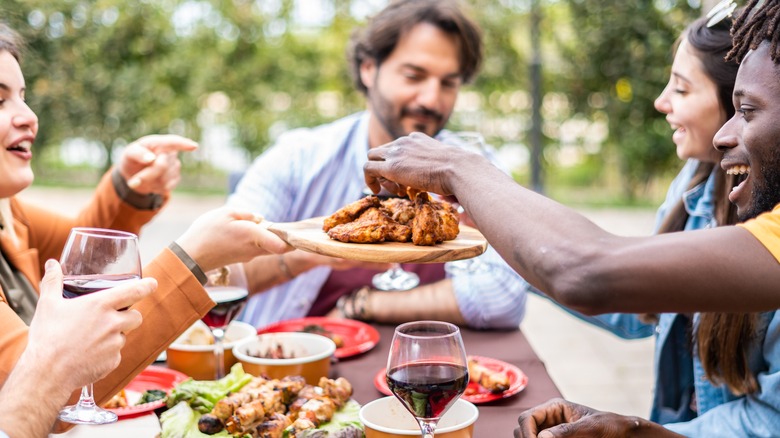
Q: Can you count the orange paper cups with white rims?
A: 3